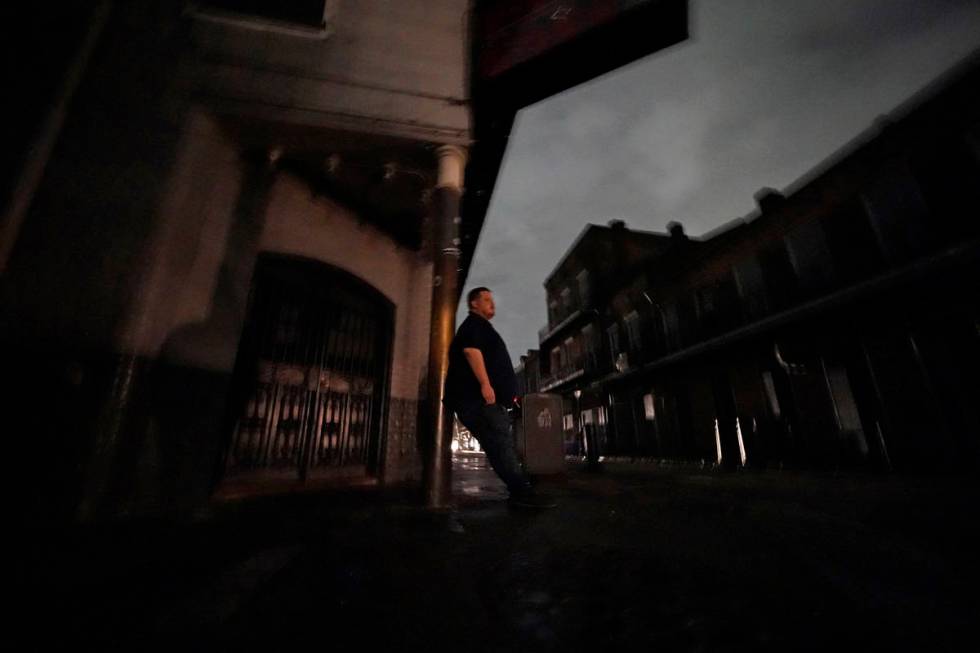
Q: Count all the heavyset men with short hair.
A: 1